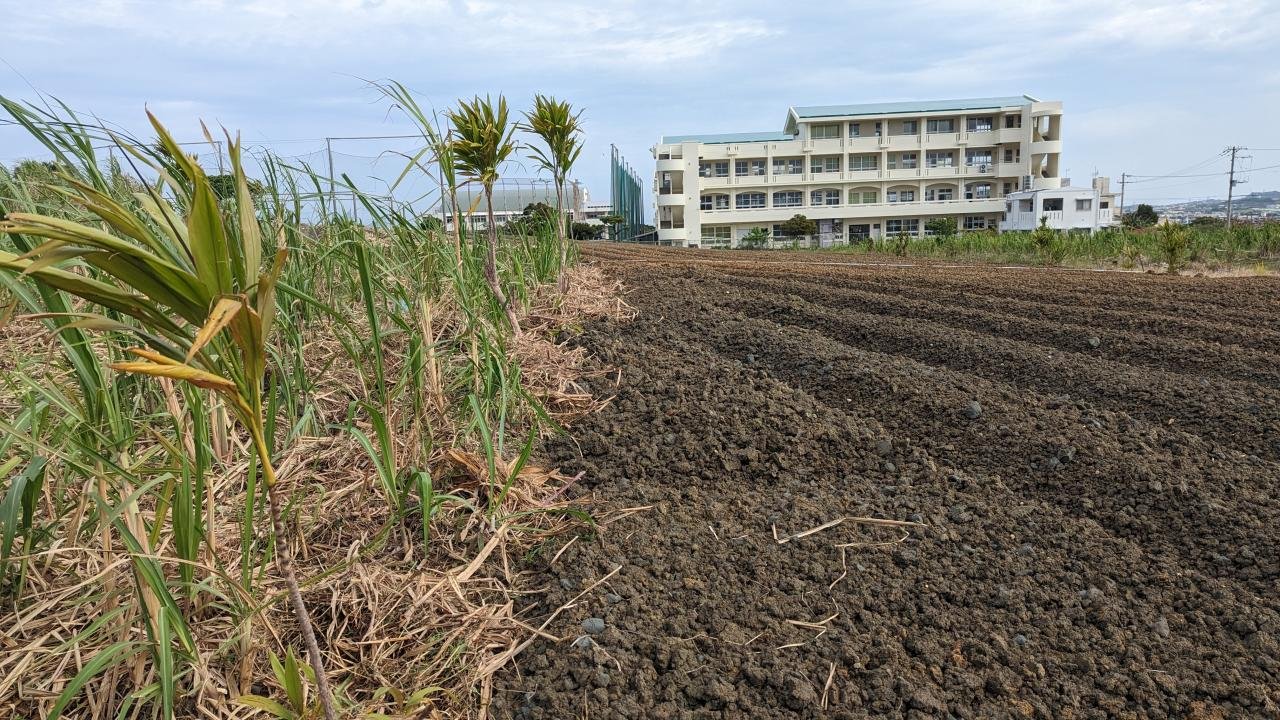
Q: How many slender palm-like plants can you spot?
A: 3